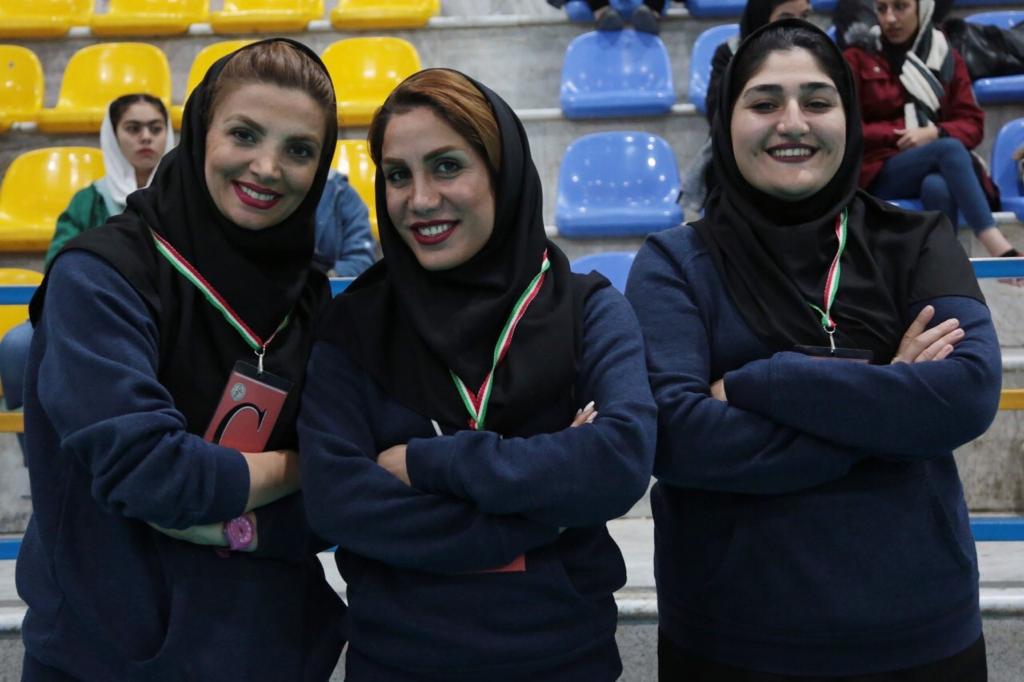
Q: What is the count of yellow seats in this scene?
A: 11